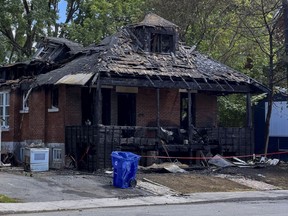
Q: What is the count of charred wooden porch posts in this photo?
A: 4